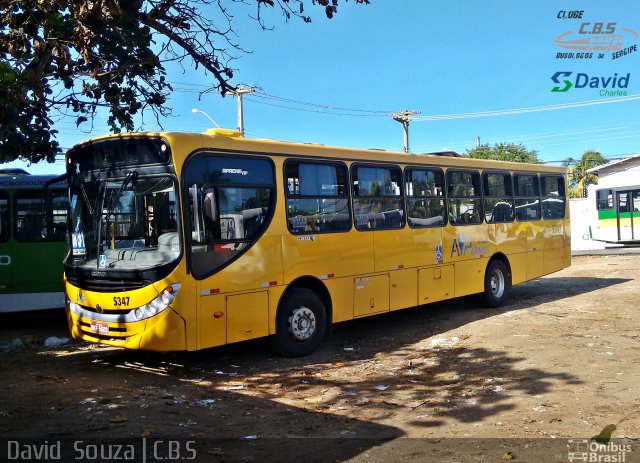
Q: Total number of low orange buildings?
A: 0